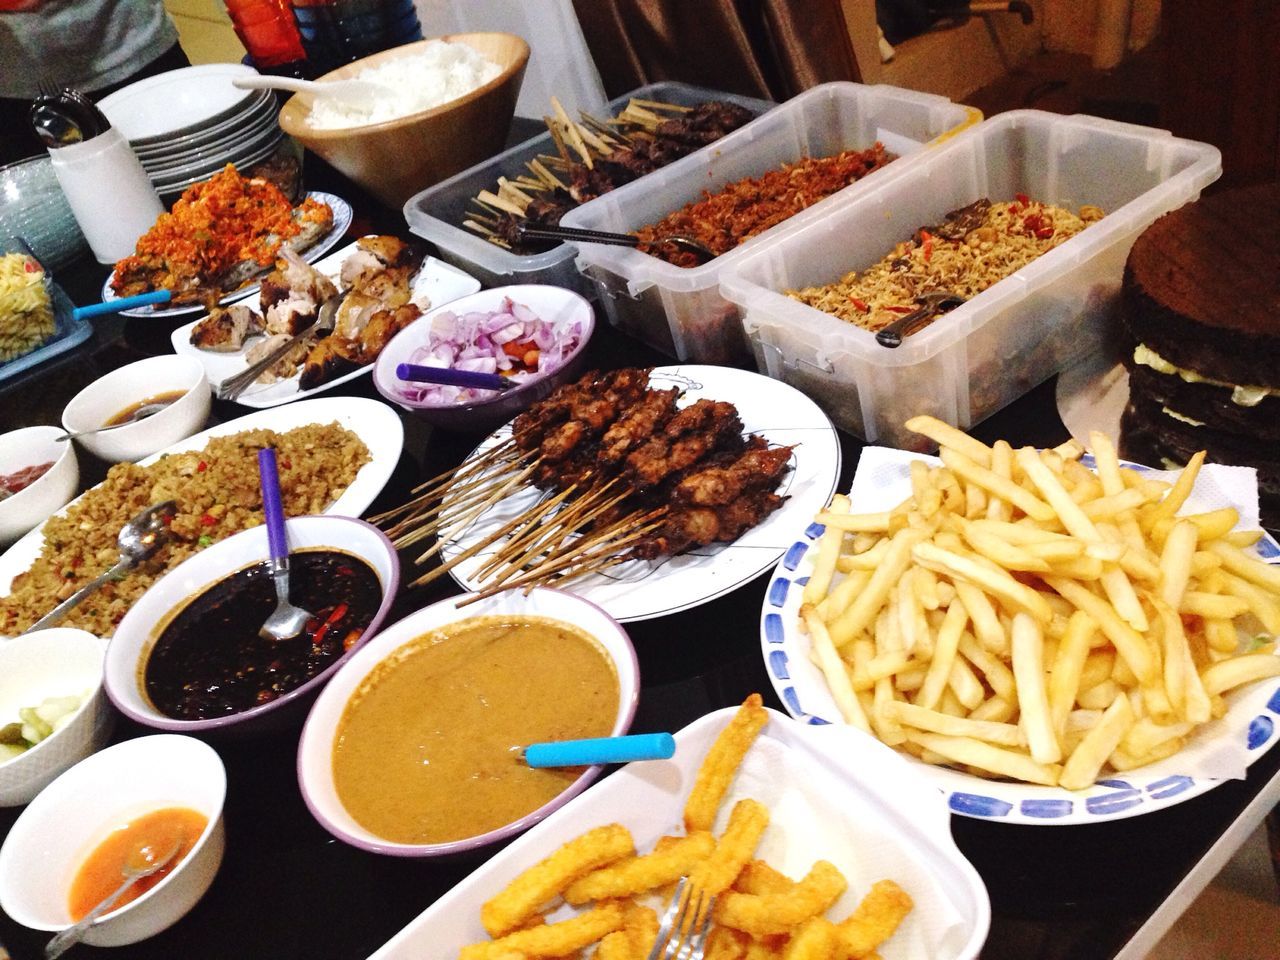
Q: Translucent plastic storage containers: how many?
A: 3